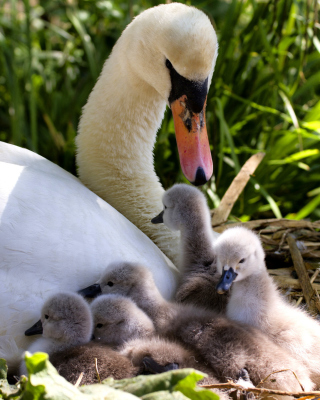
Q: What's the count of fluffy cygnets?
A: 5